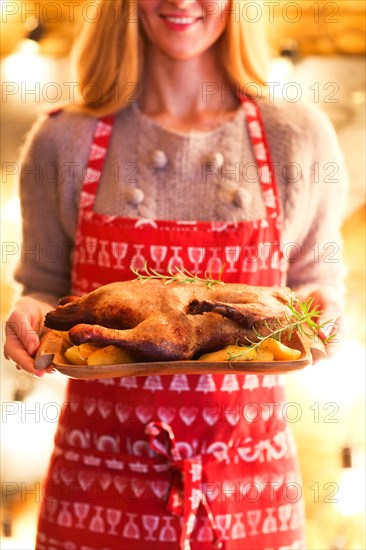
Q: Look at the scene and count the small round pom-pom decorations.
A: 4